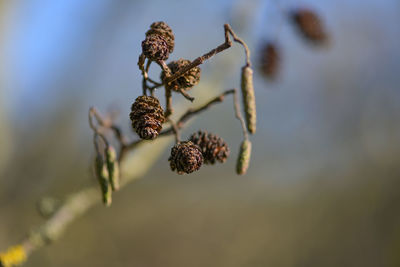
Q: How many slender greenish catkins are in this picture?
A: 4